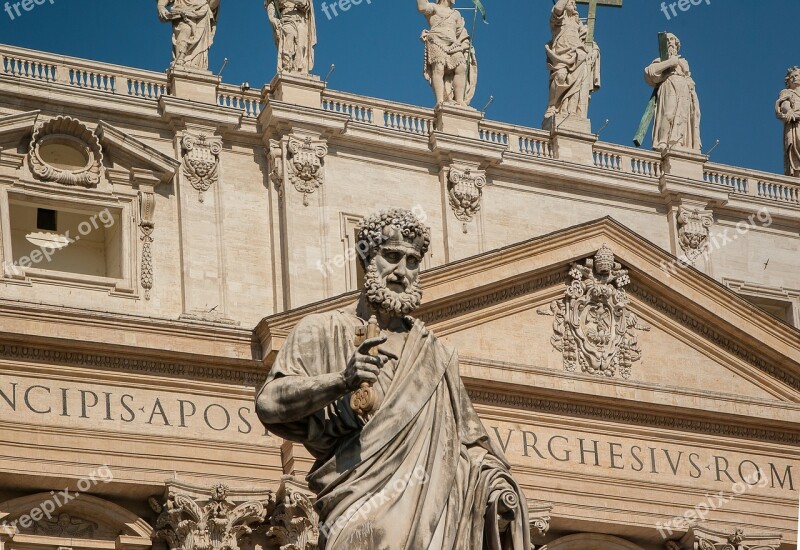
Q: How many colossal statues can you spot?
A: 7